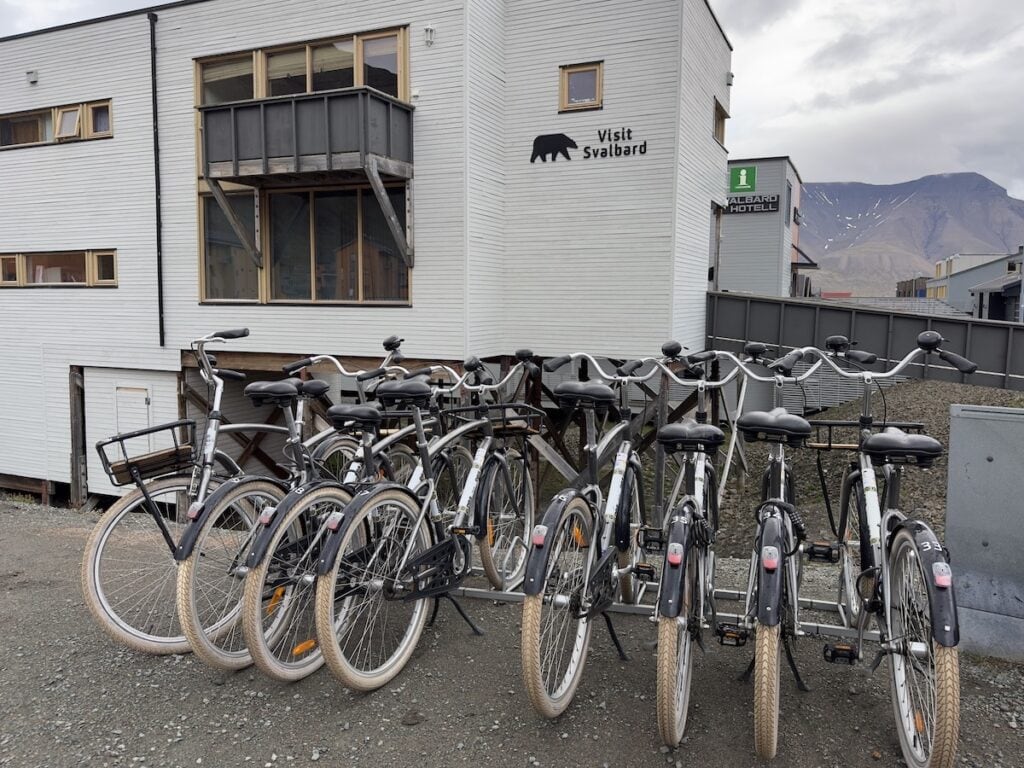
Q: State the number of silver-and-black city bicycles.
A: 8